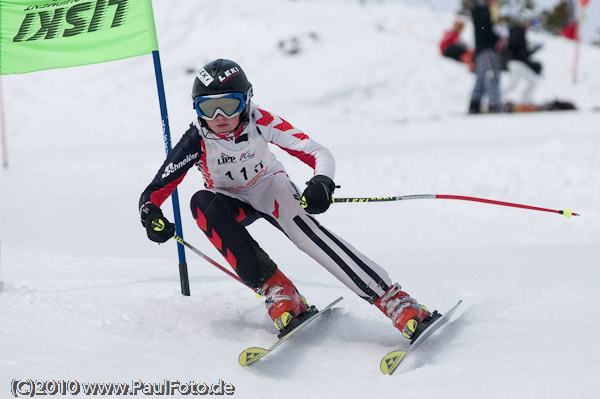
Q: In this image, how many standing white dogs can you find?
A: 0